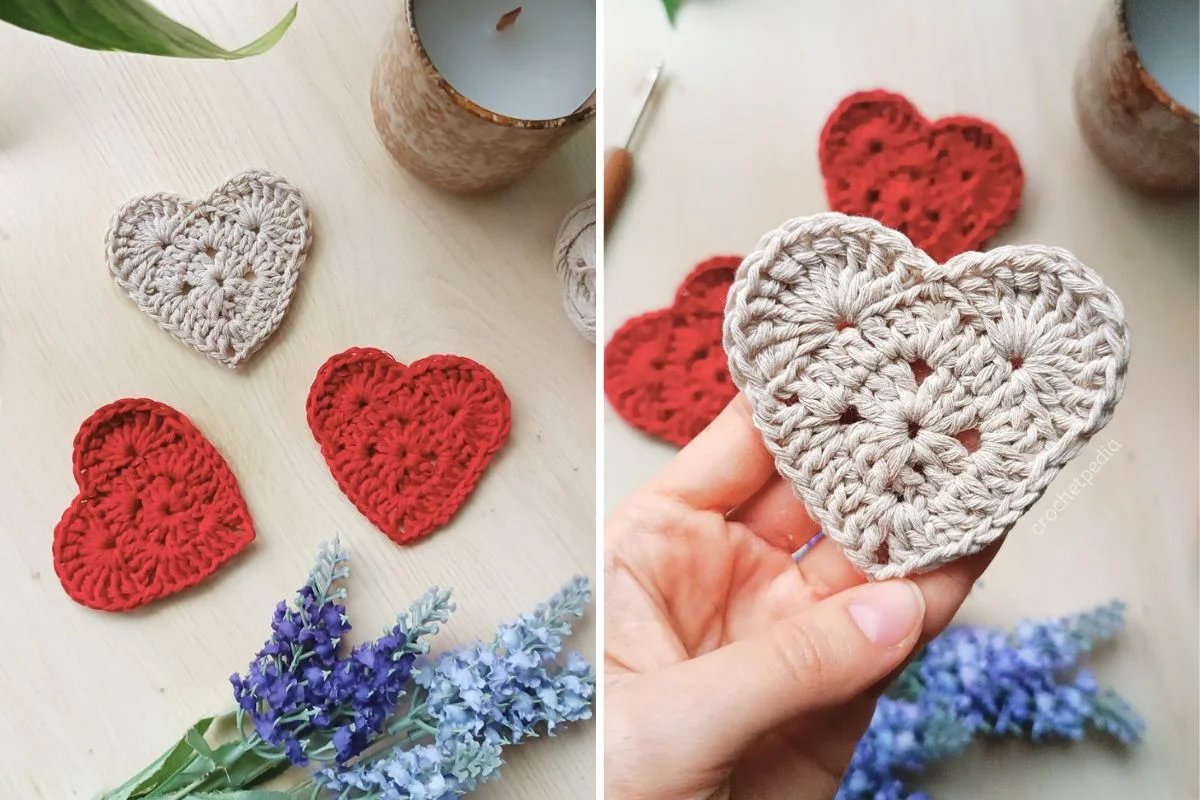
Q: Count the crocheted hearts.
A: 6